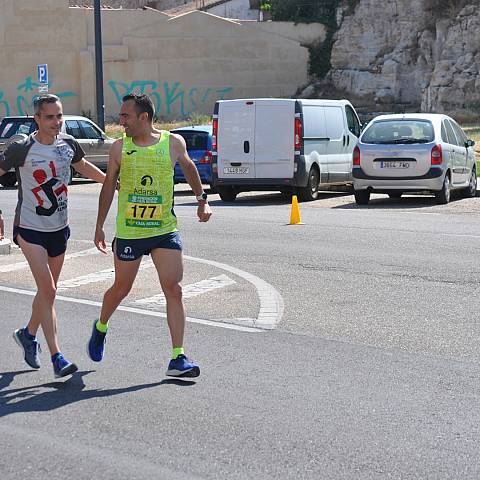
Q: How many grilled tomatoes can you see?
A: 0